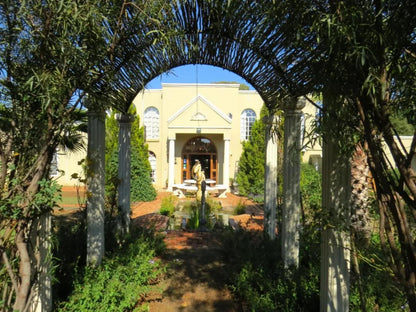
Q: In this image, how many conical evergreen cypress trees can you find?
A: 2